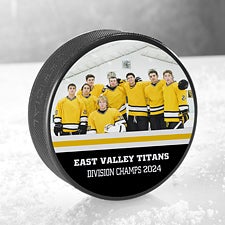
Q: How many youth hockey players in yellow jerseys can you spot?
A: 8